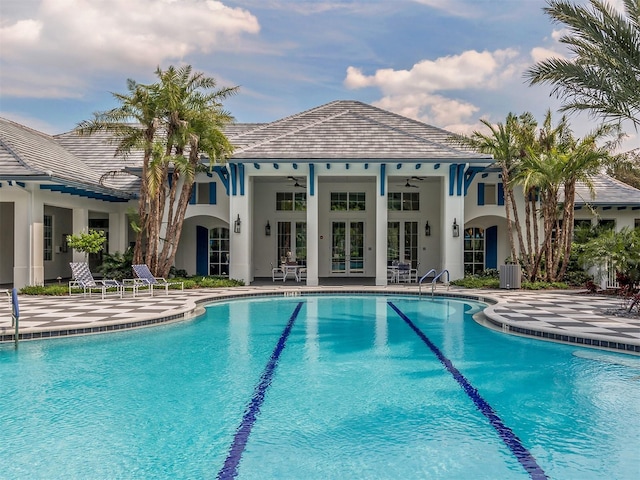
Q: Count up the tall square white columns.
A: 4